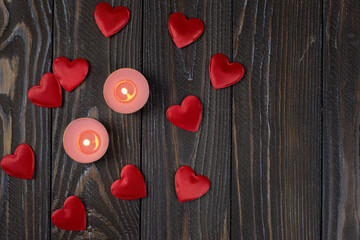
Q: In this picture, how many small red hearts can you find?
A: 10